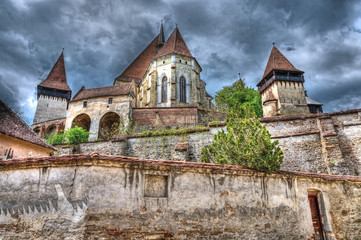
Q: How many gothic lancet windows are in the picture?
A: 2